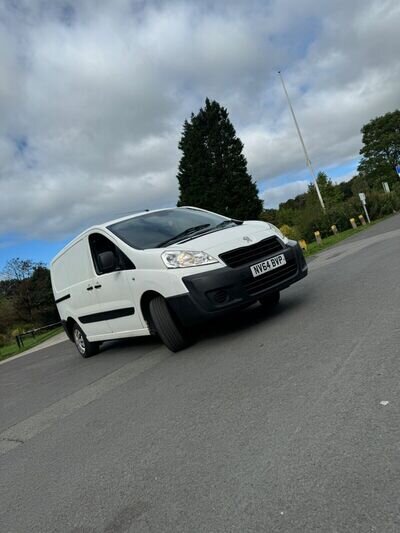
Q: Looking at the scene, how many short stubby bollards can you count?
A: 5